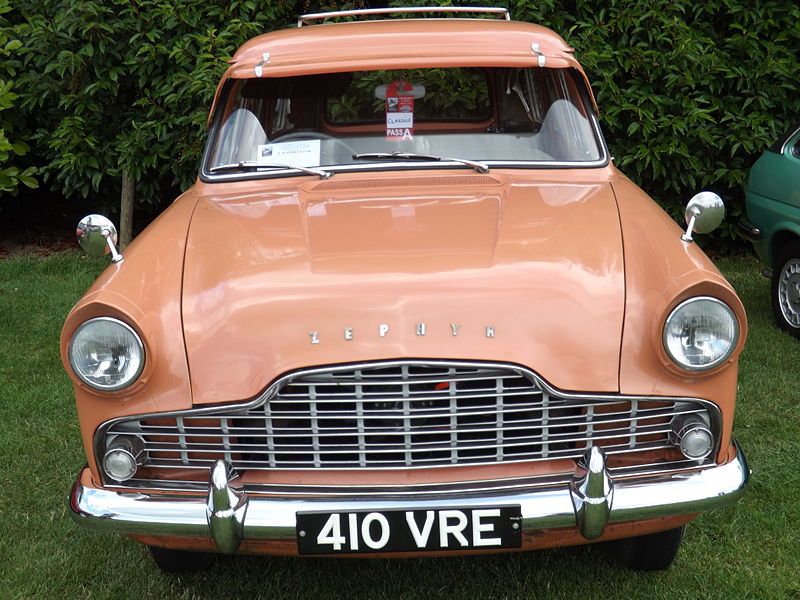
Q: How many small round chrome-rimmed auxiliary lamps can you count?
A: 2